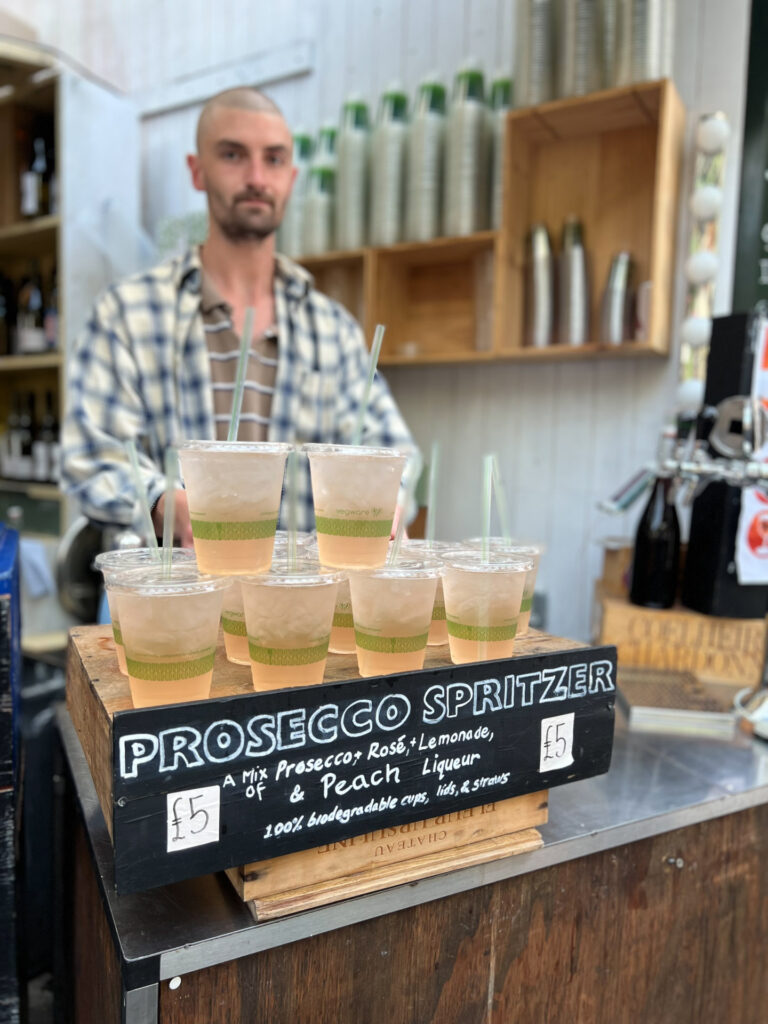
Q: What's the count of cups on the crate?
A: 11